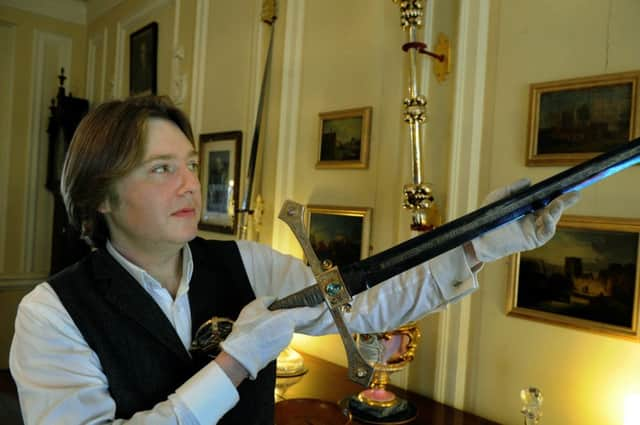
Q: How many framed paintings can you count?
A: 6